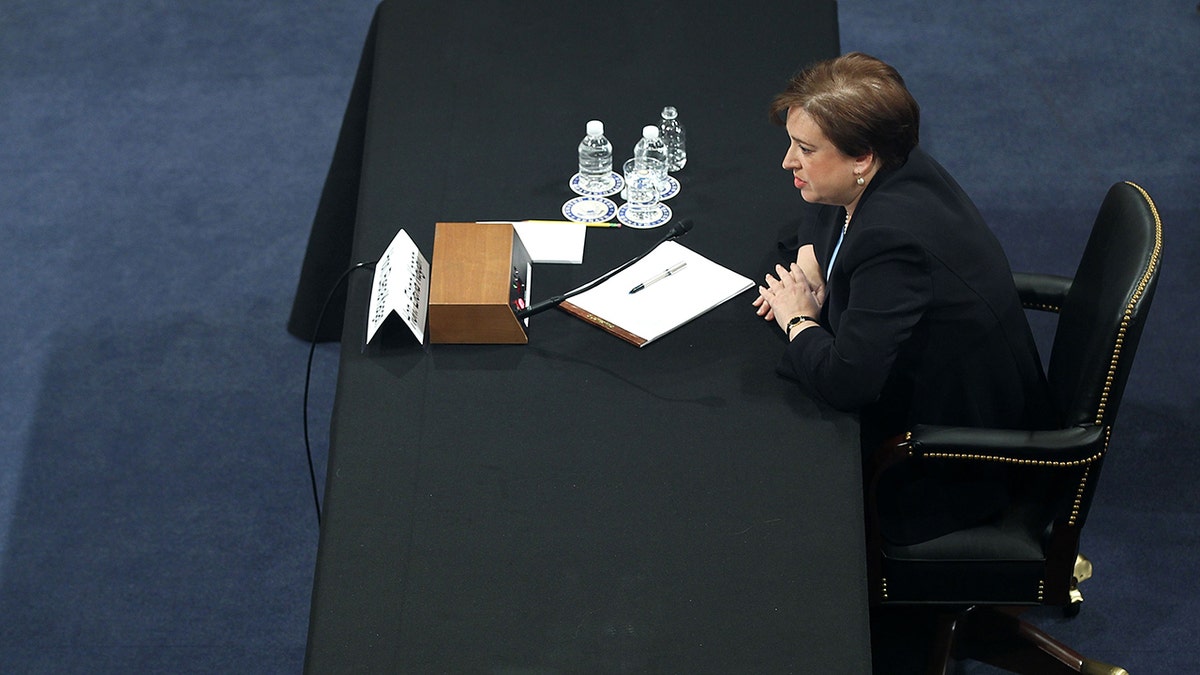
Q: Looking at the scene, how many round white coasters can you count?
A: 4